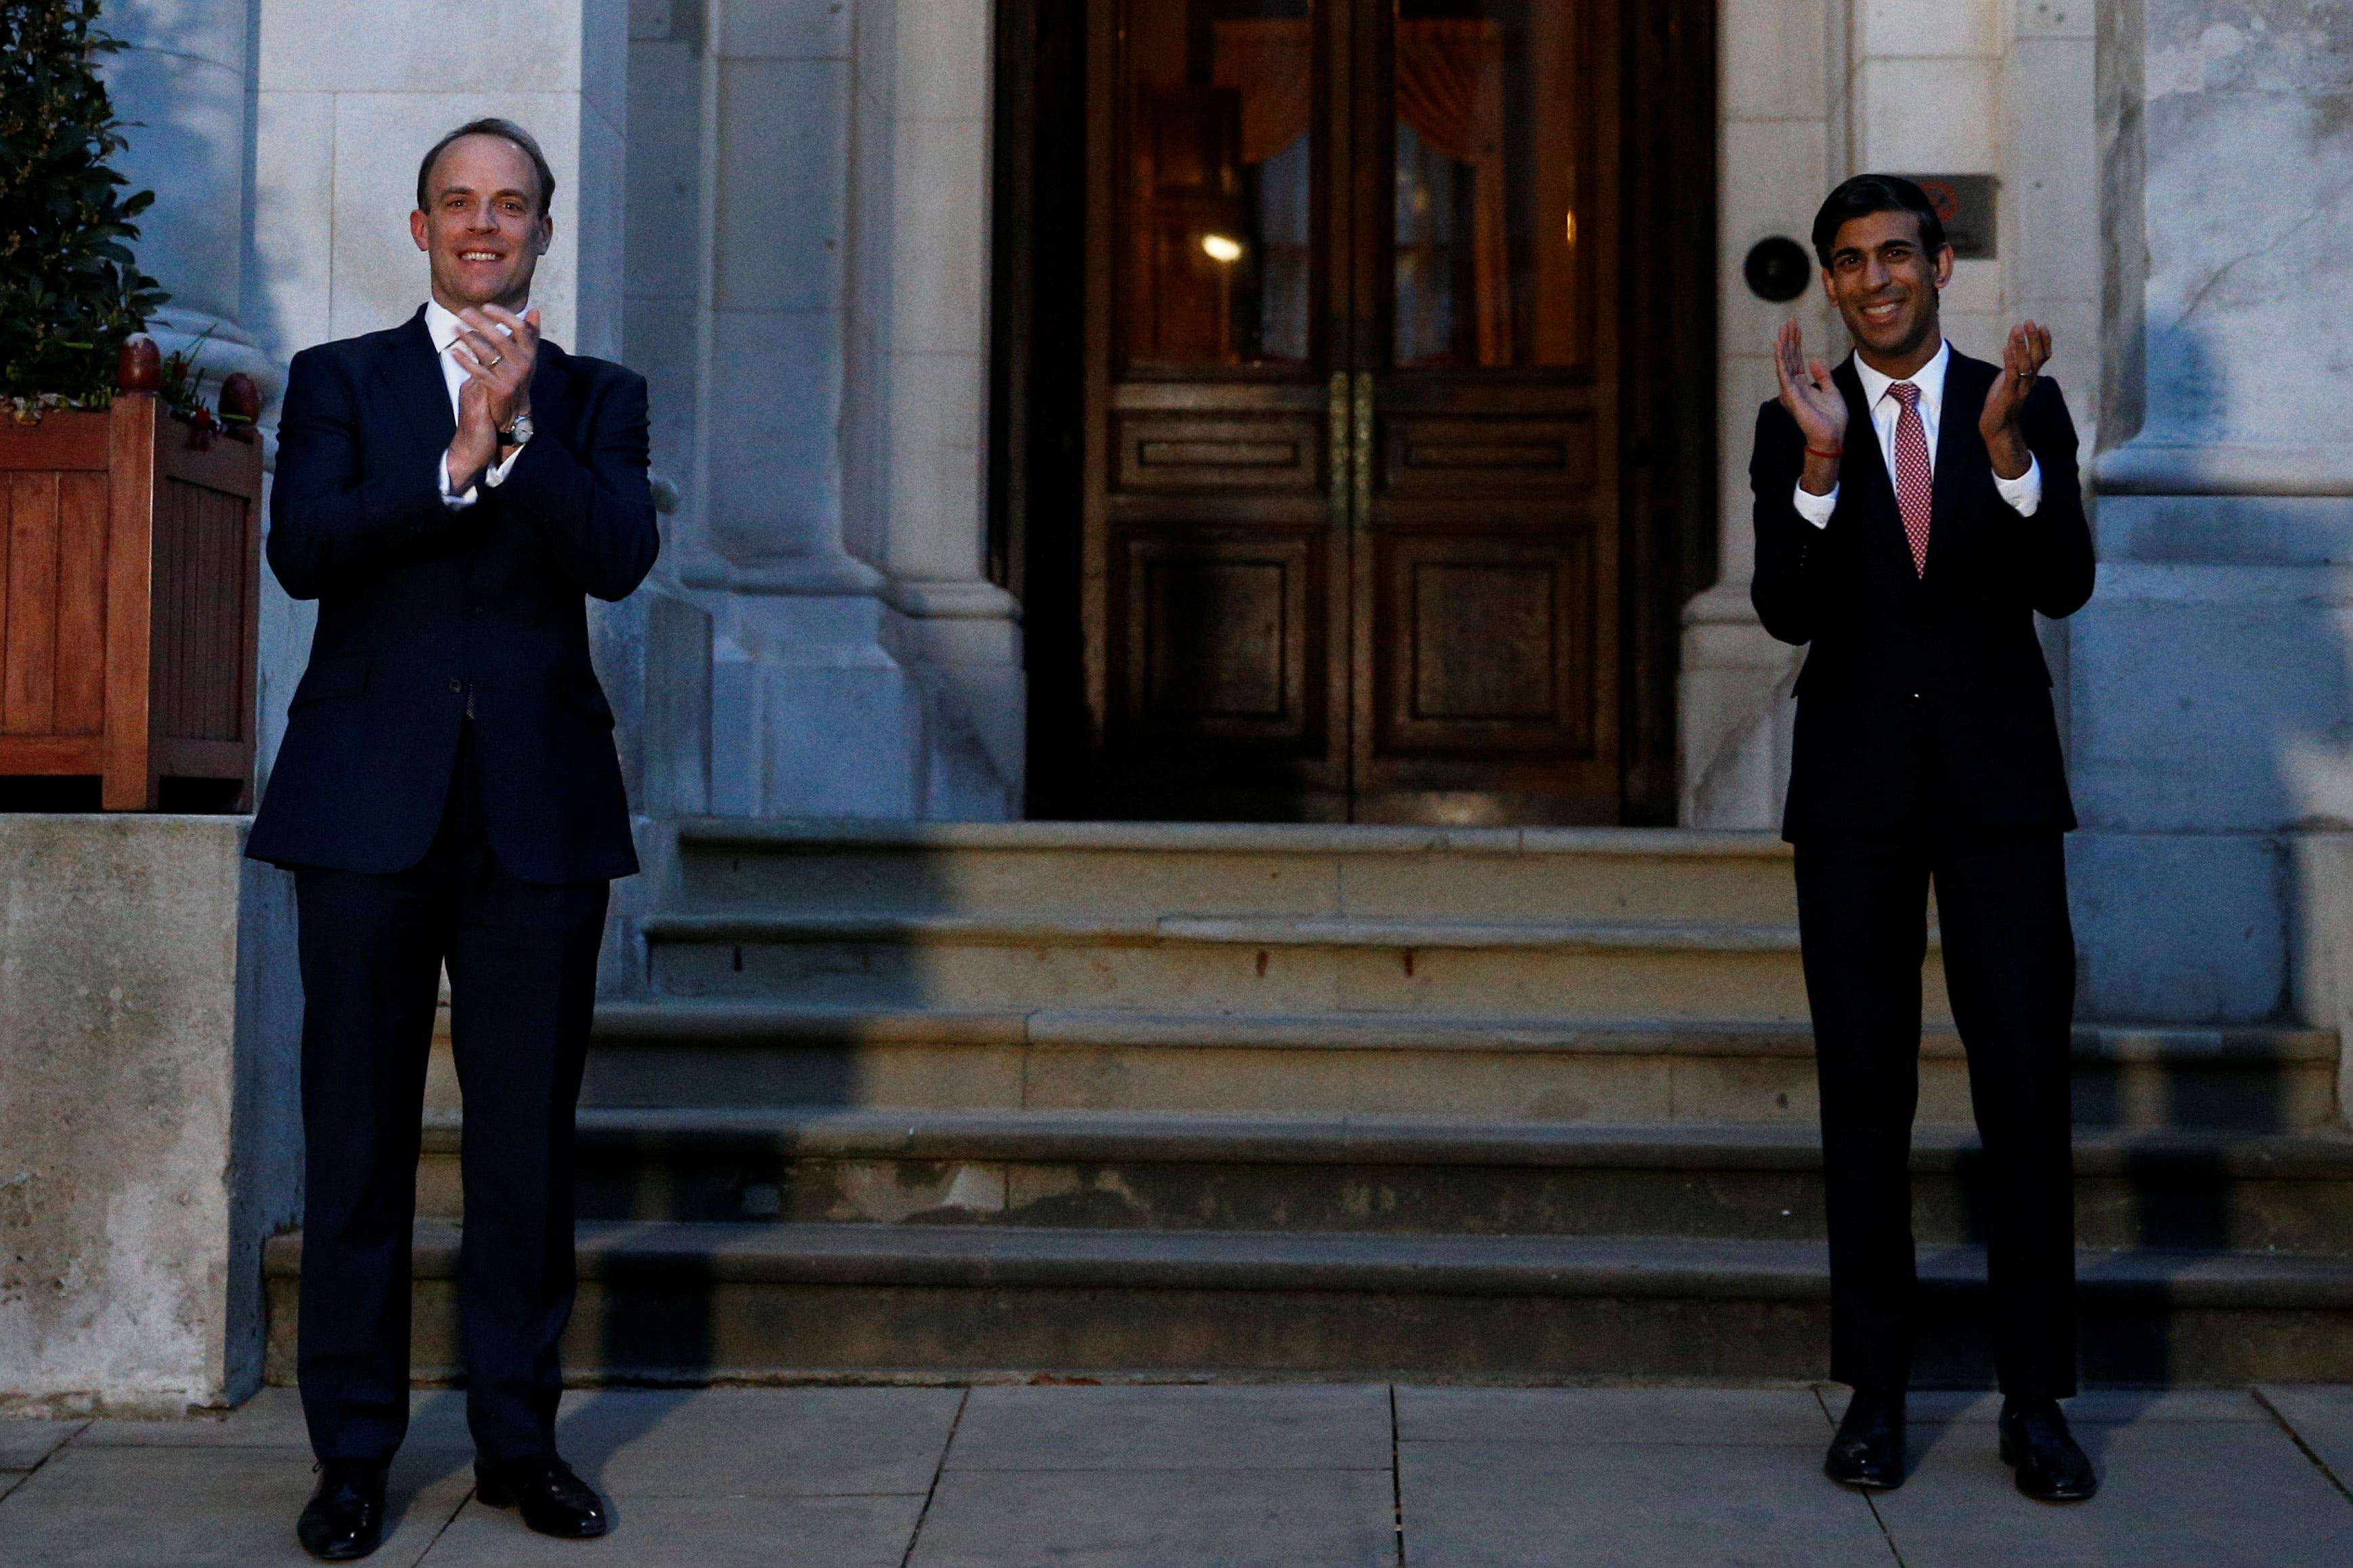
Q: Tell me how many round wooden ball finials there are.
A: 2